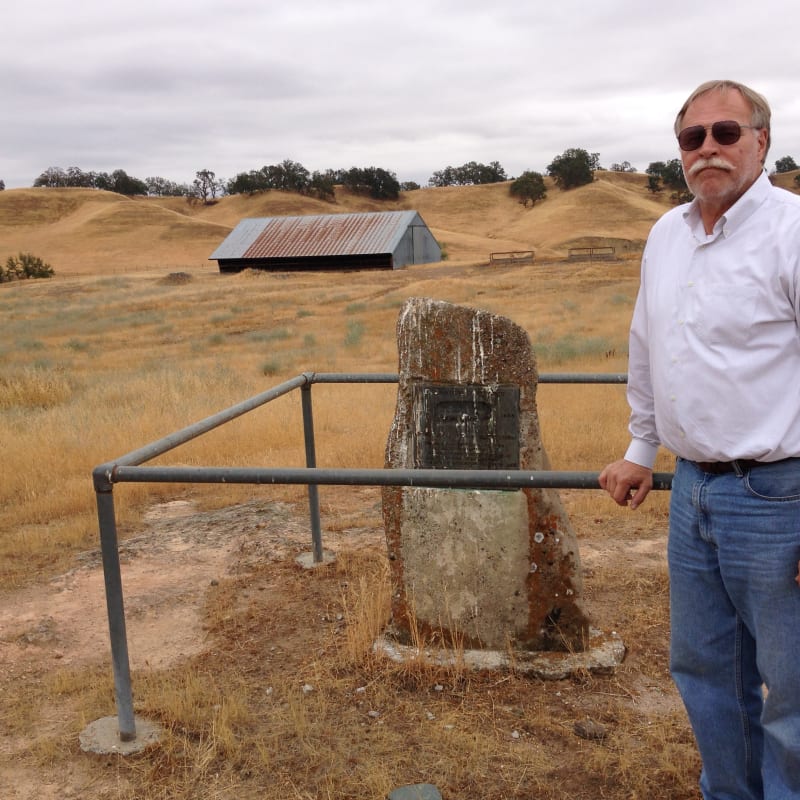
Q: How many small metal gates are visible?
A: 2